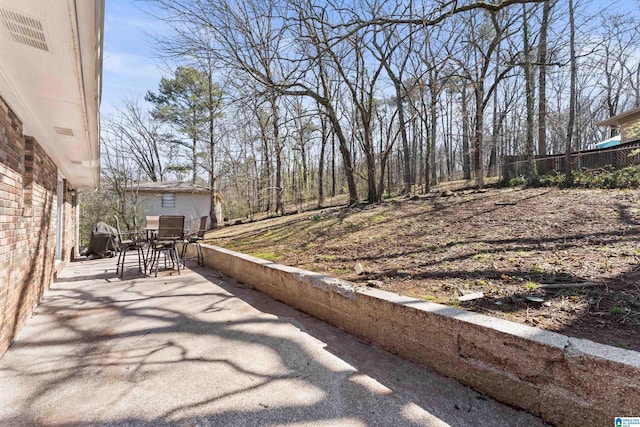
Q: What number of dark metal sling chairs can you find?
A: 4